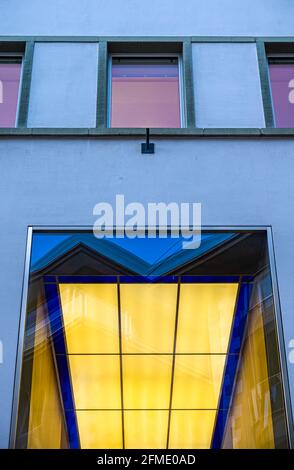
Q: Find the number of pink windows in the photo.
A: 3